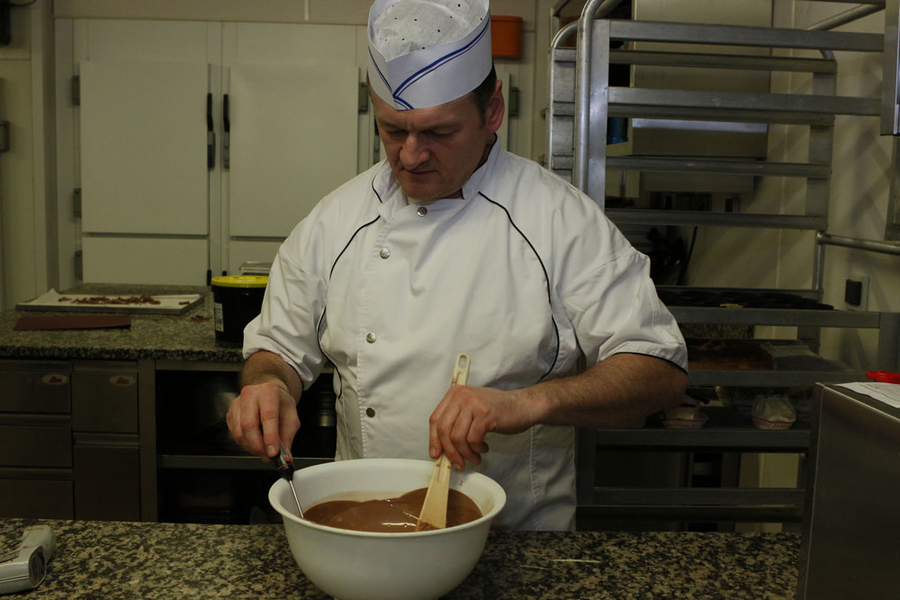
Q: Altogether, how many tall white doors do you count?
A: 2